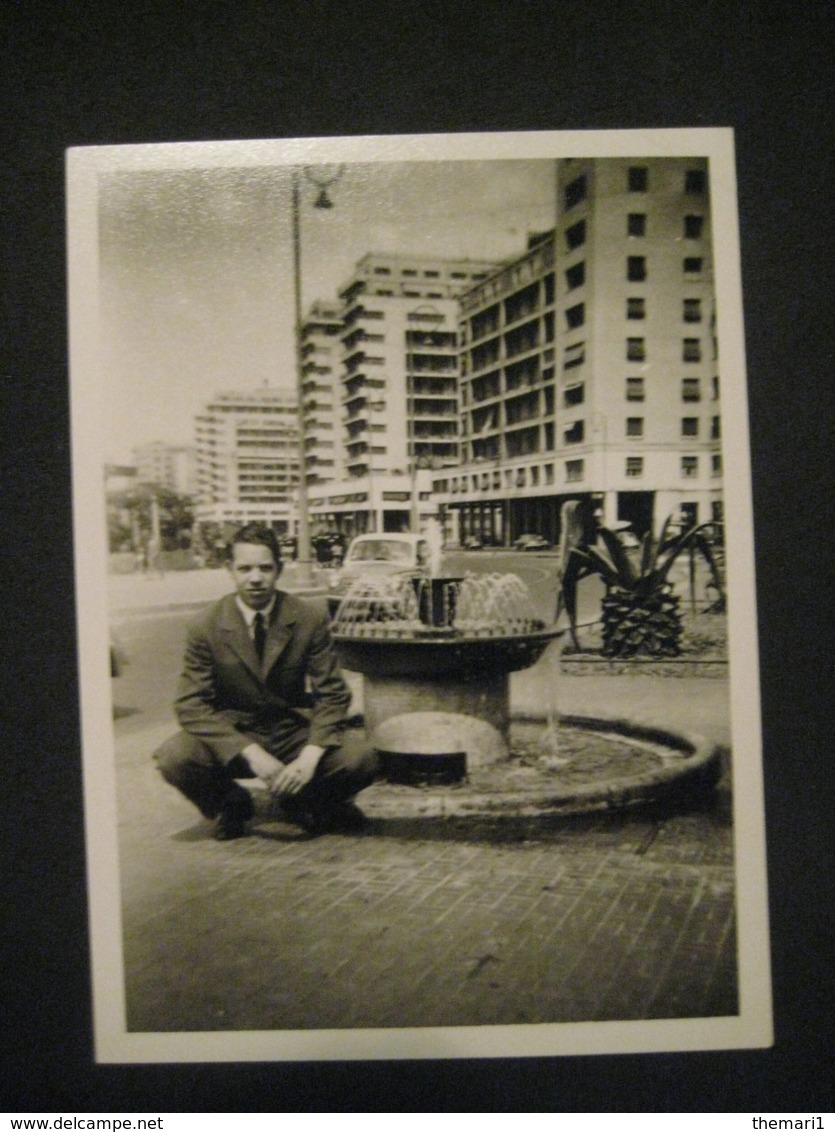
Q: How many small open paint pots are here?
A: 0